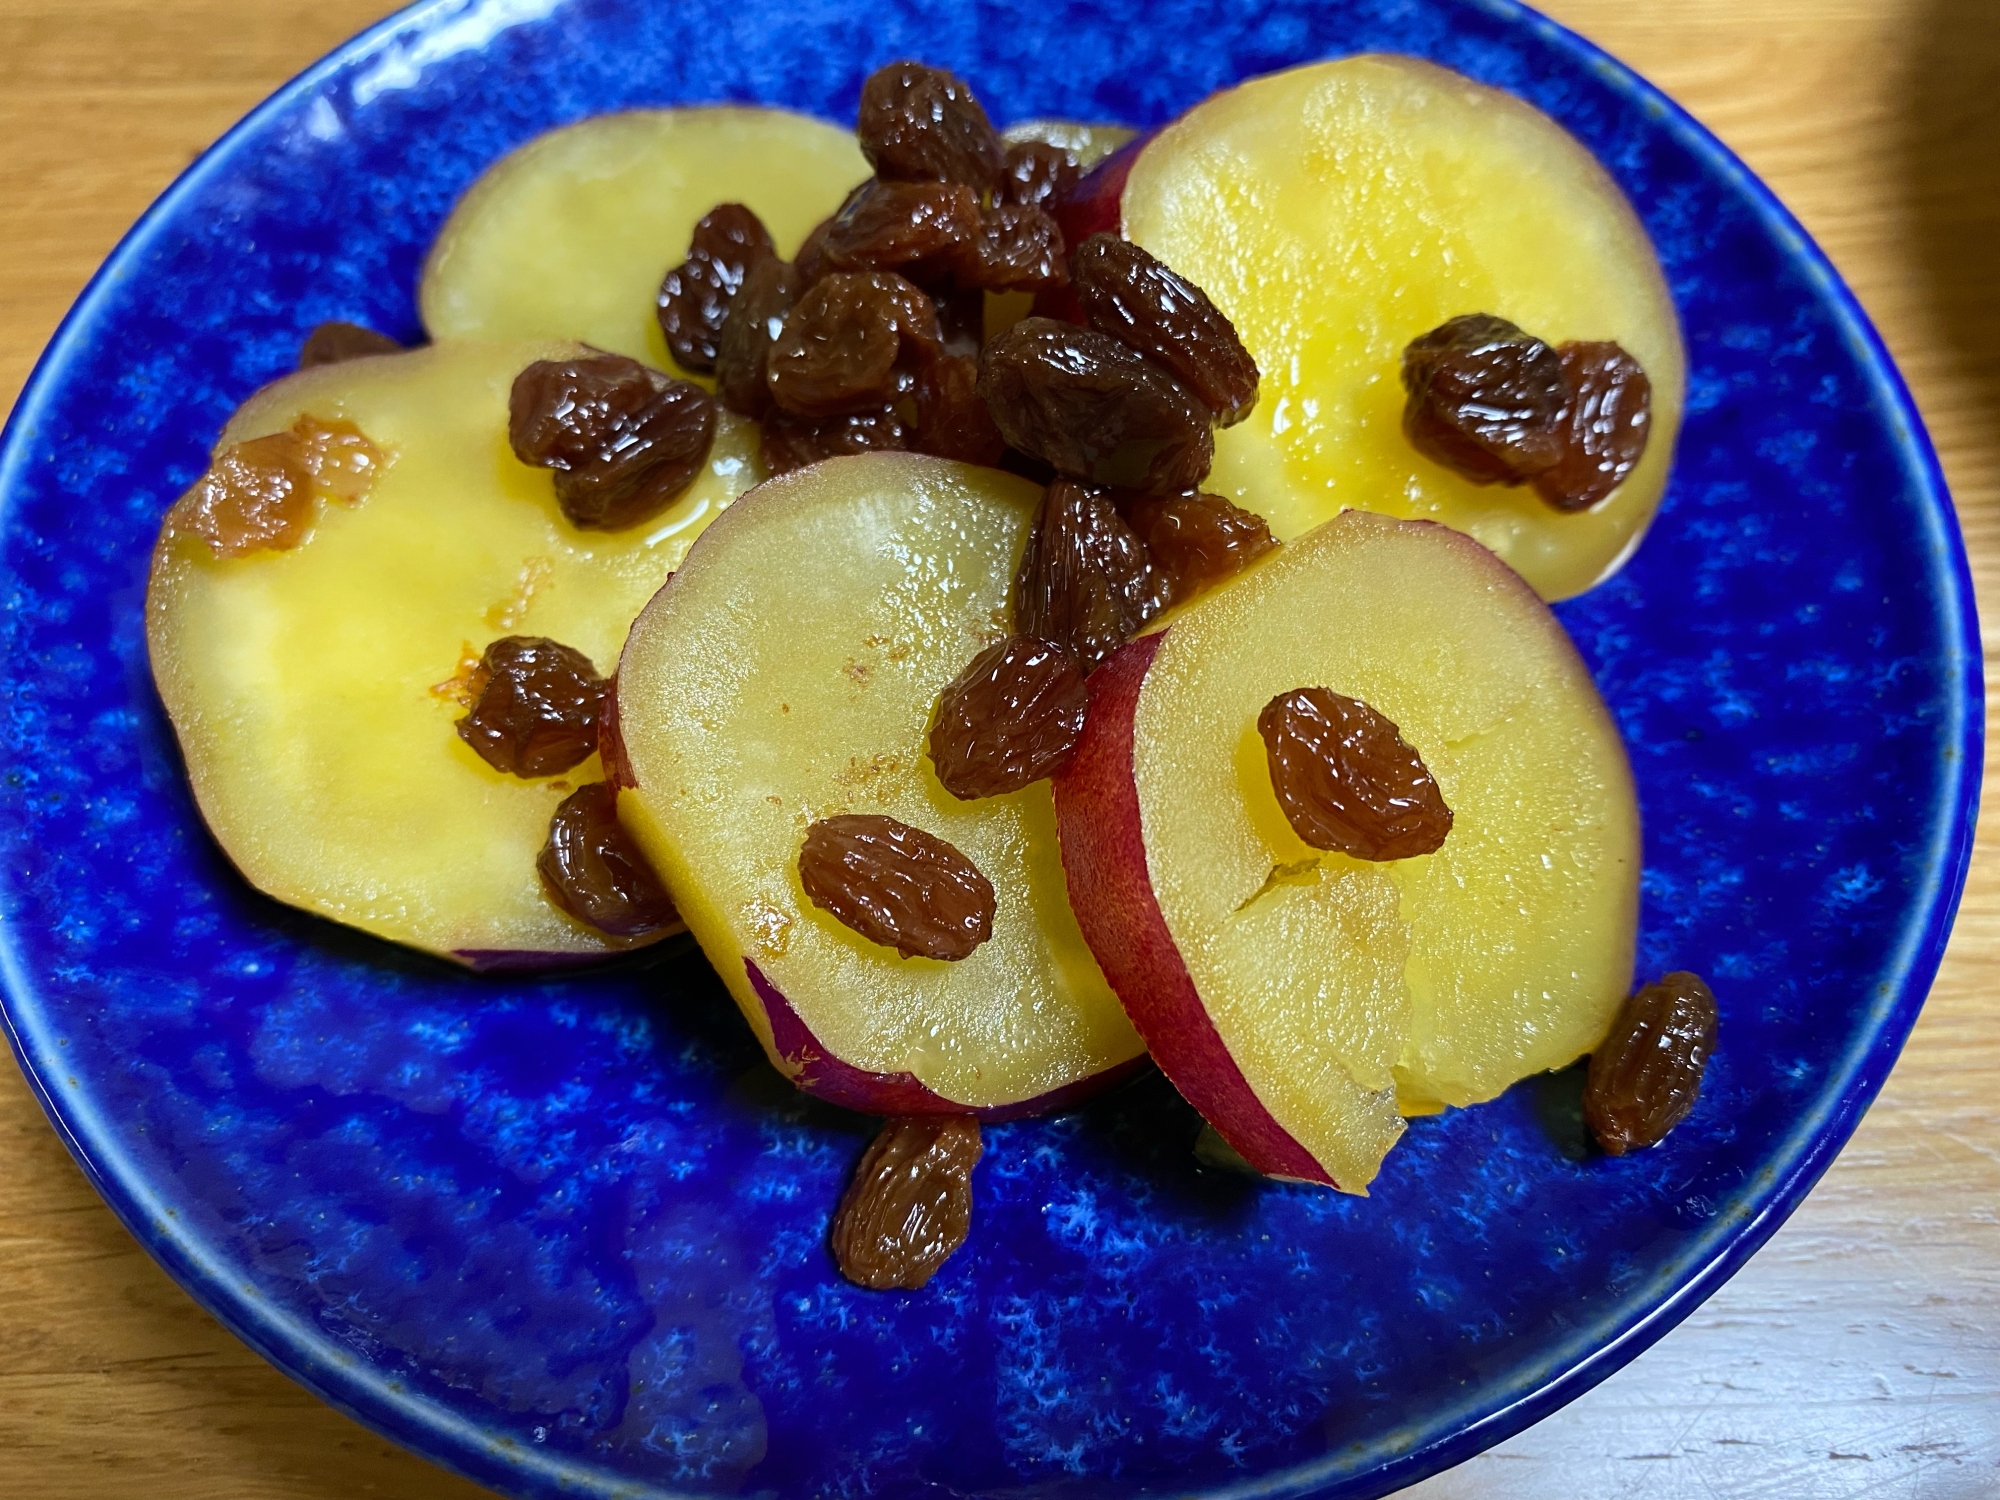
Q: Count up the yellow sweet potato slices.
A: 6